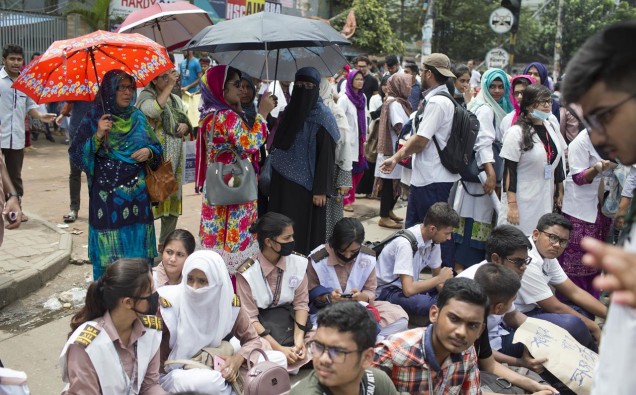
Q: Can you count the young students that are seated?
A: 11